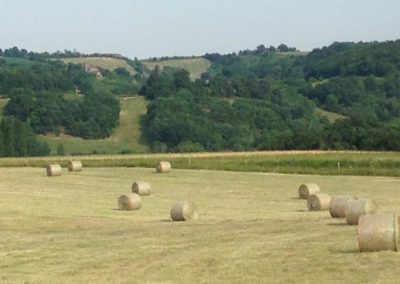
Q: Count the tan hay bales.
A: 11